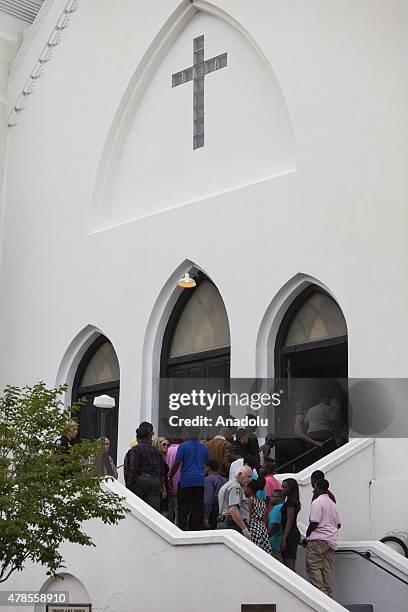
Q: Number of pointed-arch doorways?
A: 3